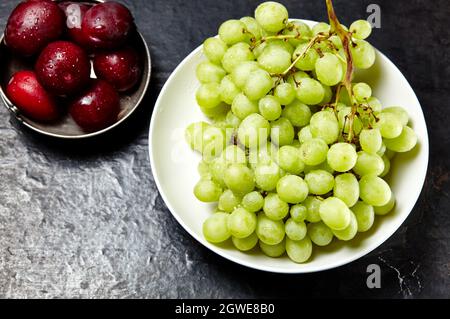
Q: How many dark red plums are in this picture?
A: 7